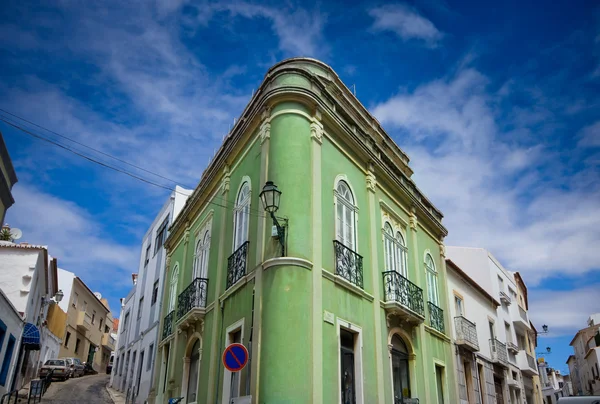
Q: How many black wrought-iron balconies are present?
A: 6